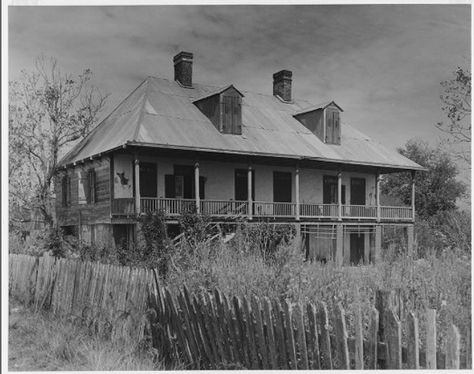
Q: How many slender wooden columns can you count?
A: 7